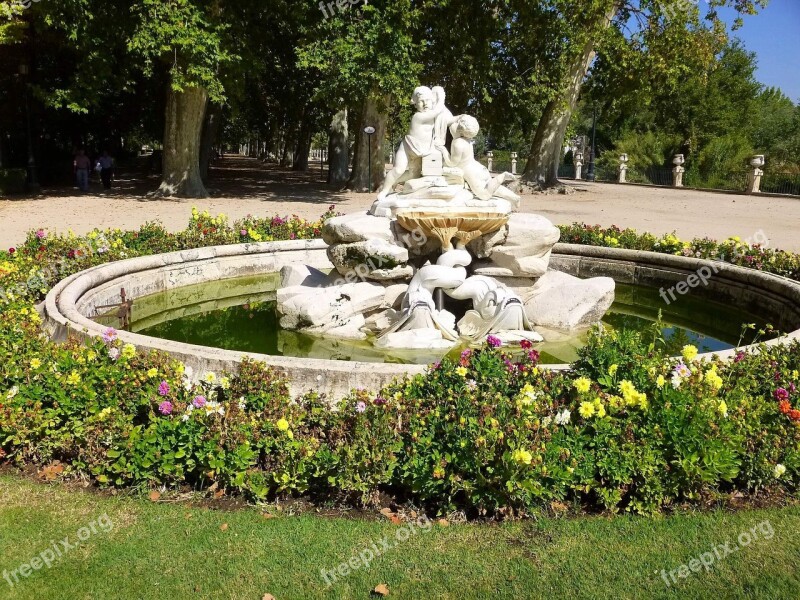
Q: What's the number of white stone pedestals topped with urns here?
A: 6